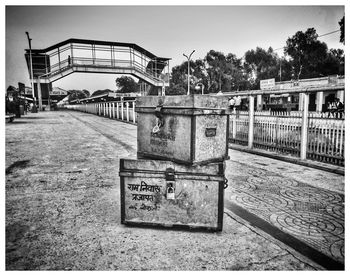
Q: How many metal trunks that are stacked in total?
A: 2